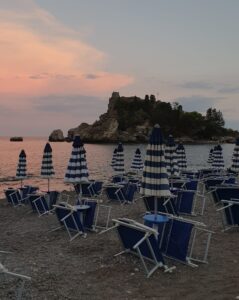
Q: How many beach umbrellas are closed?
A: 12